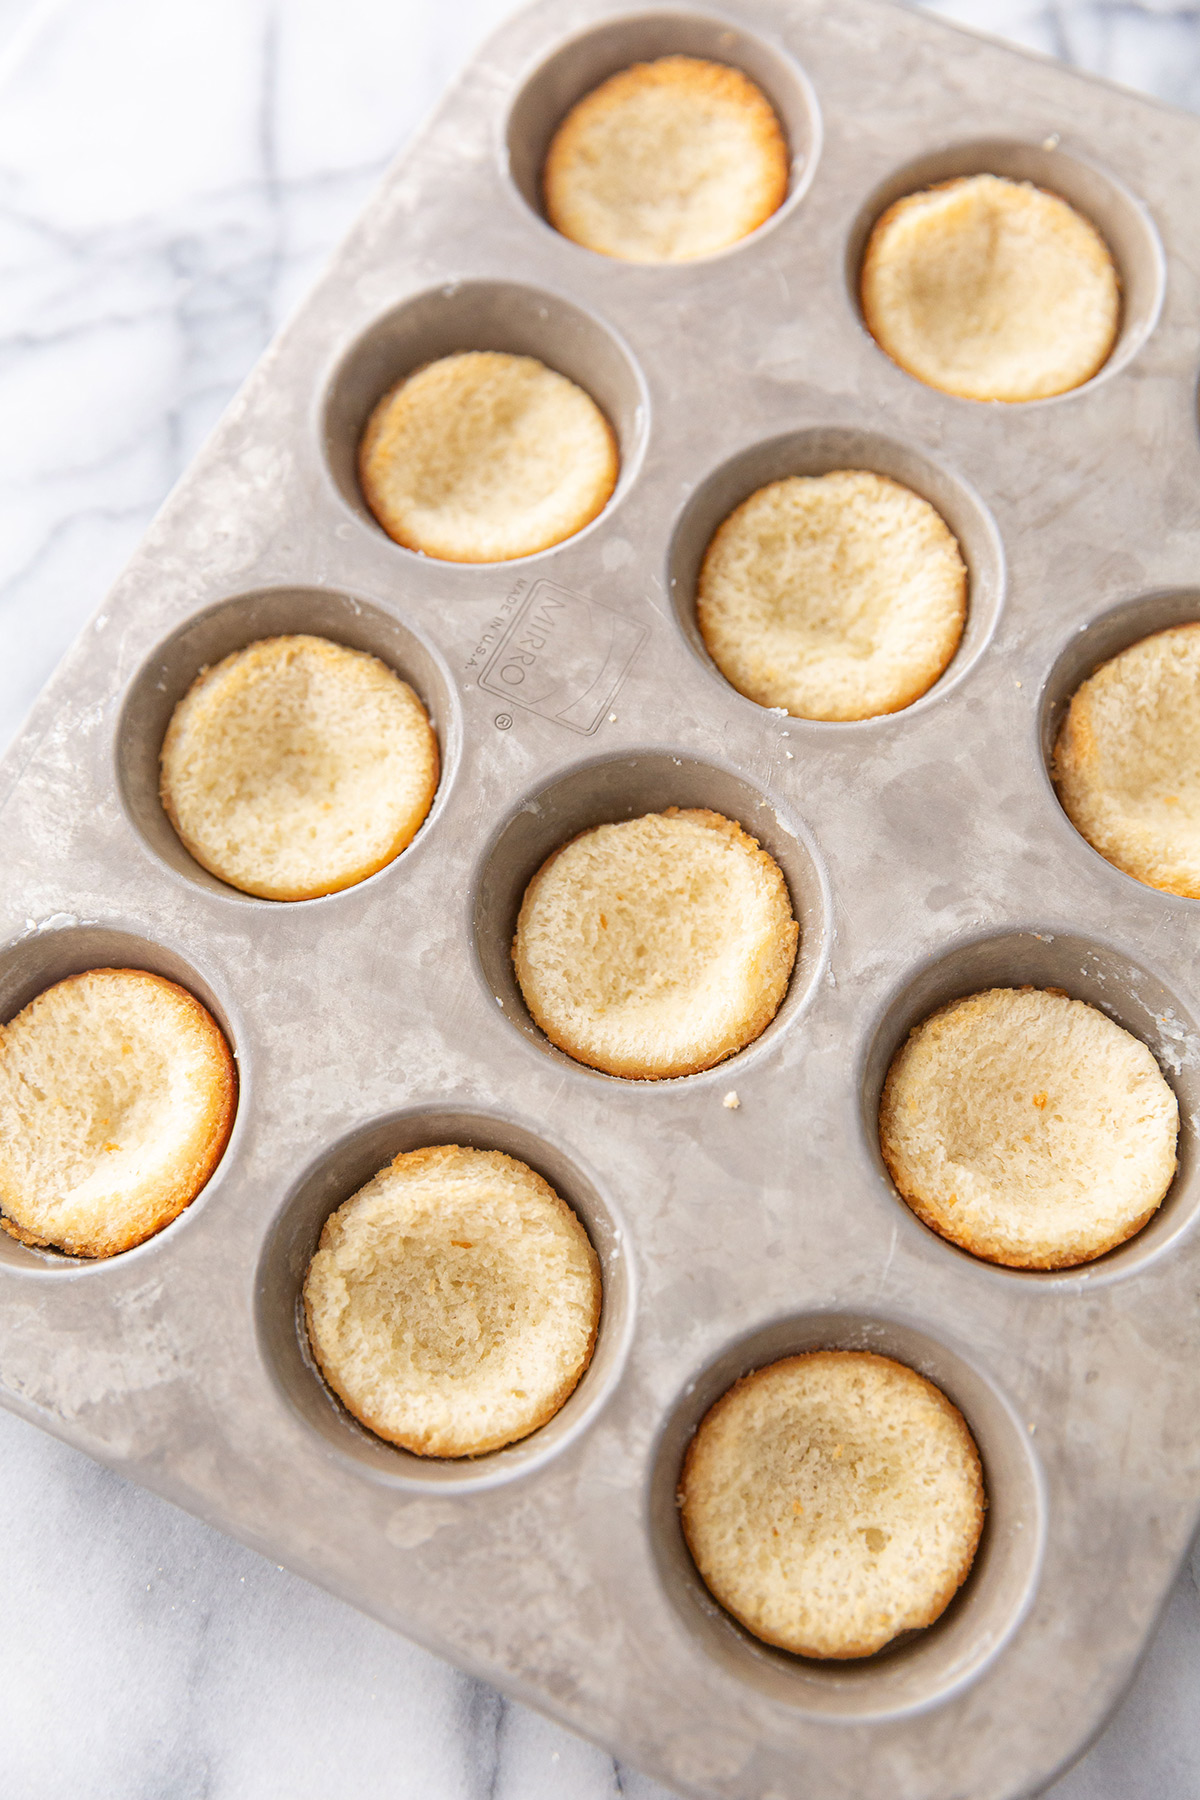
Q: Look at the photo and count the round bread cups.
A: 11